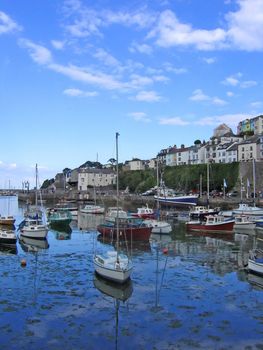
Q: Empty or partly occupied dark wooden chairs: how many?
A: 0